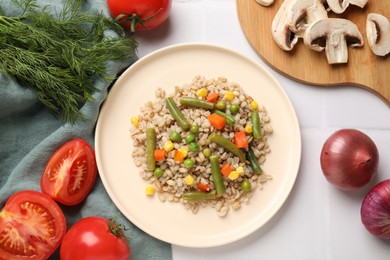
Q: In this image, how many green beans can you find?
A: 9